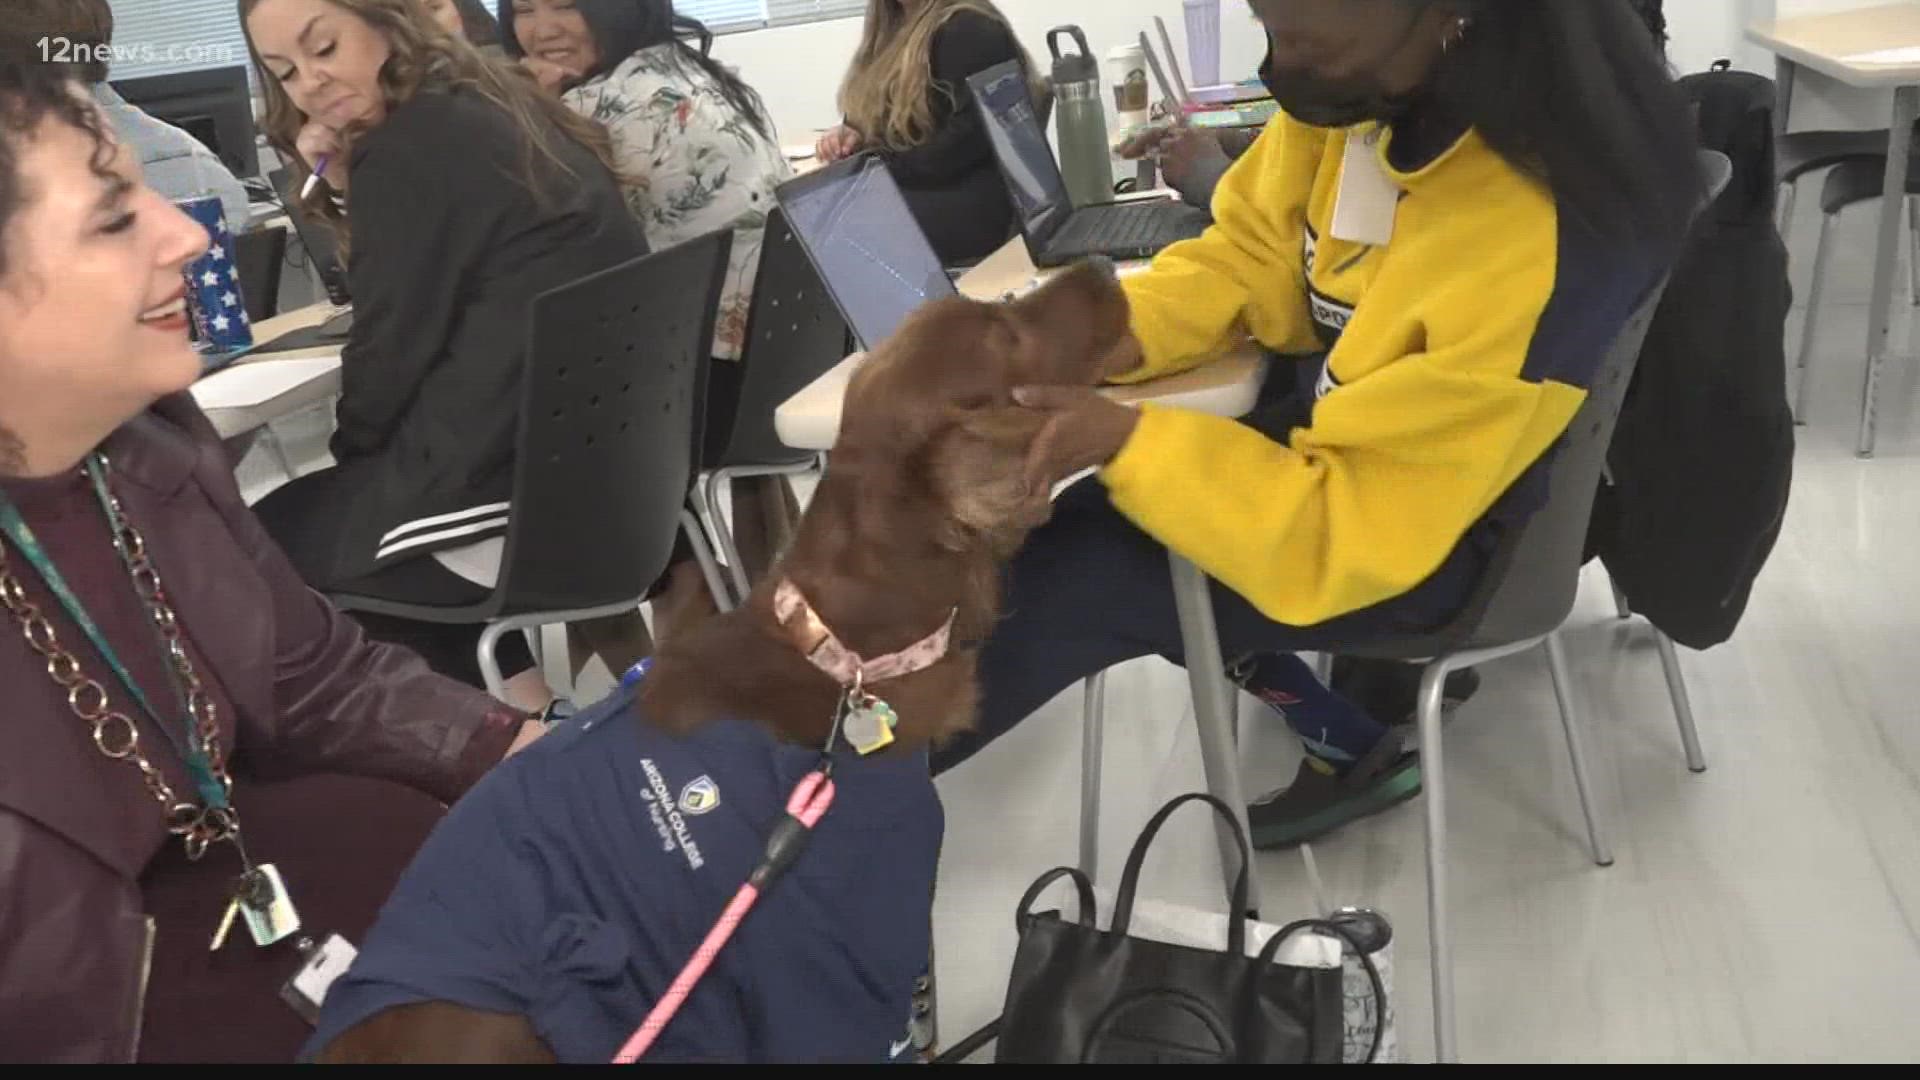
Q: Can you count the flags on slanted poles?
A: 0